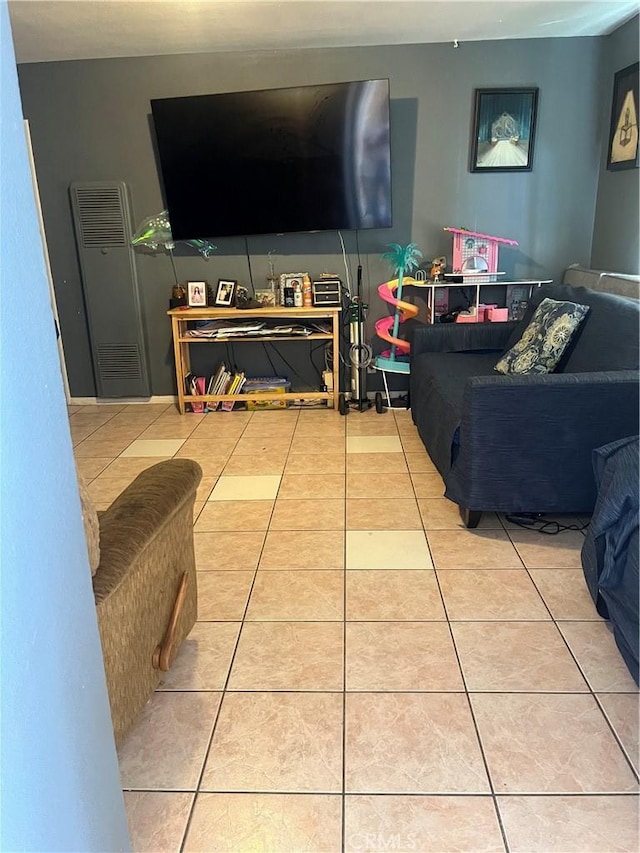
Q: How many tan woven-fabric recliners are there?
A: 1